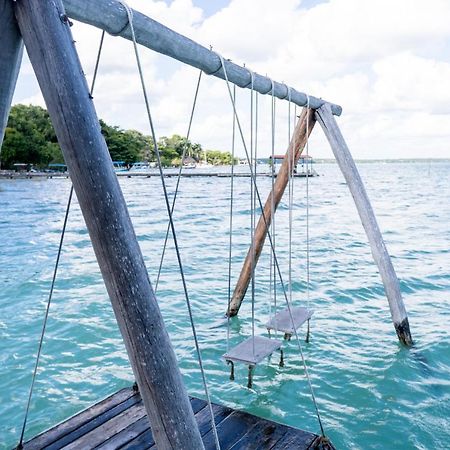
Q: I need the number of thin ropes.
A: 12